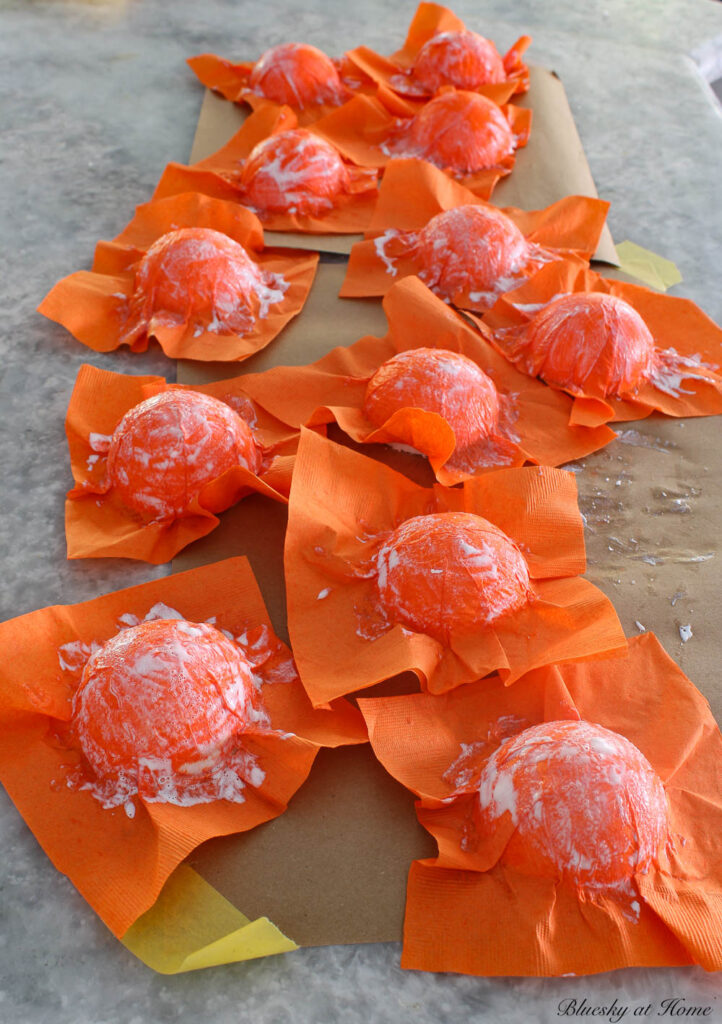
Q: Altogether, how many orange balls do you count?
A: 12